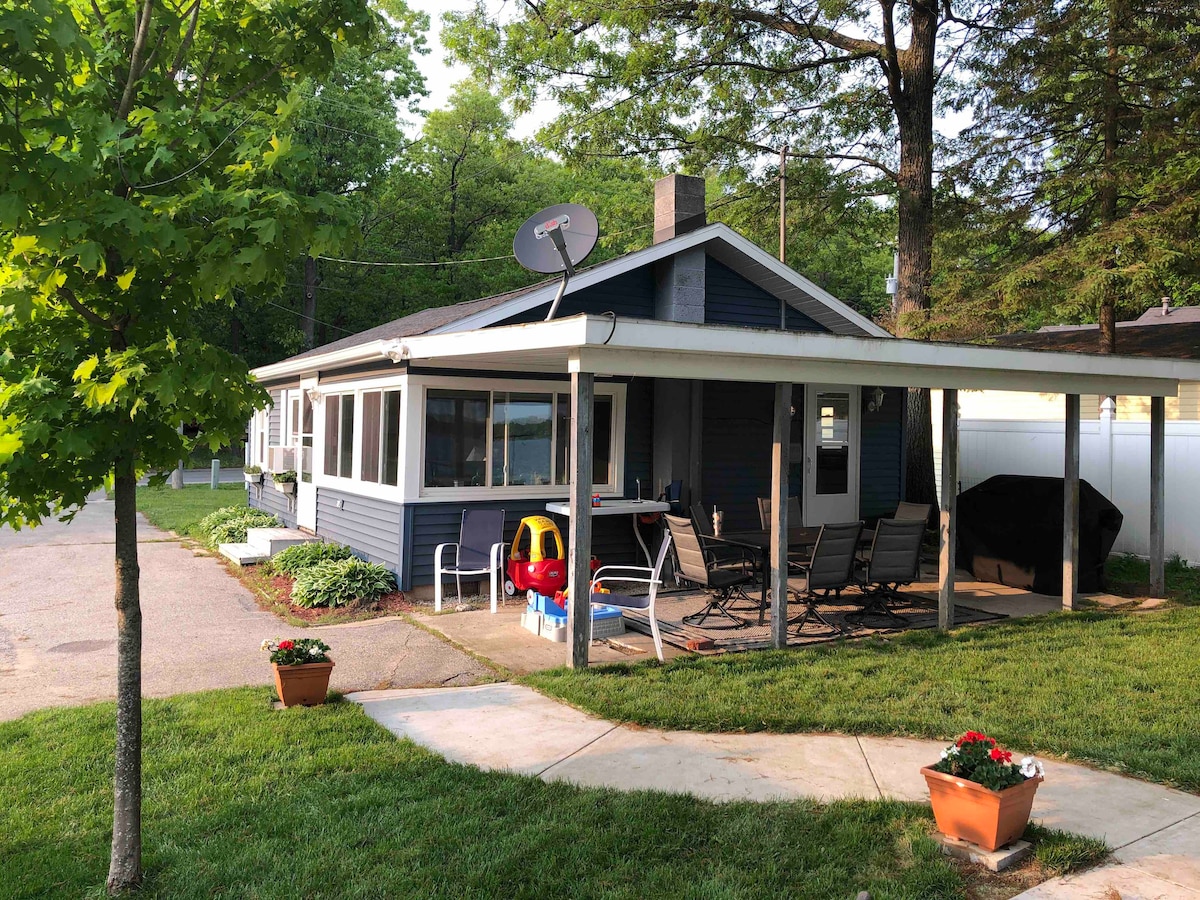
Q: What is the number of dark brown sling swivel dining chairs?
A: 6